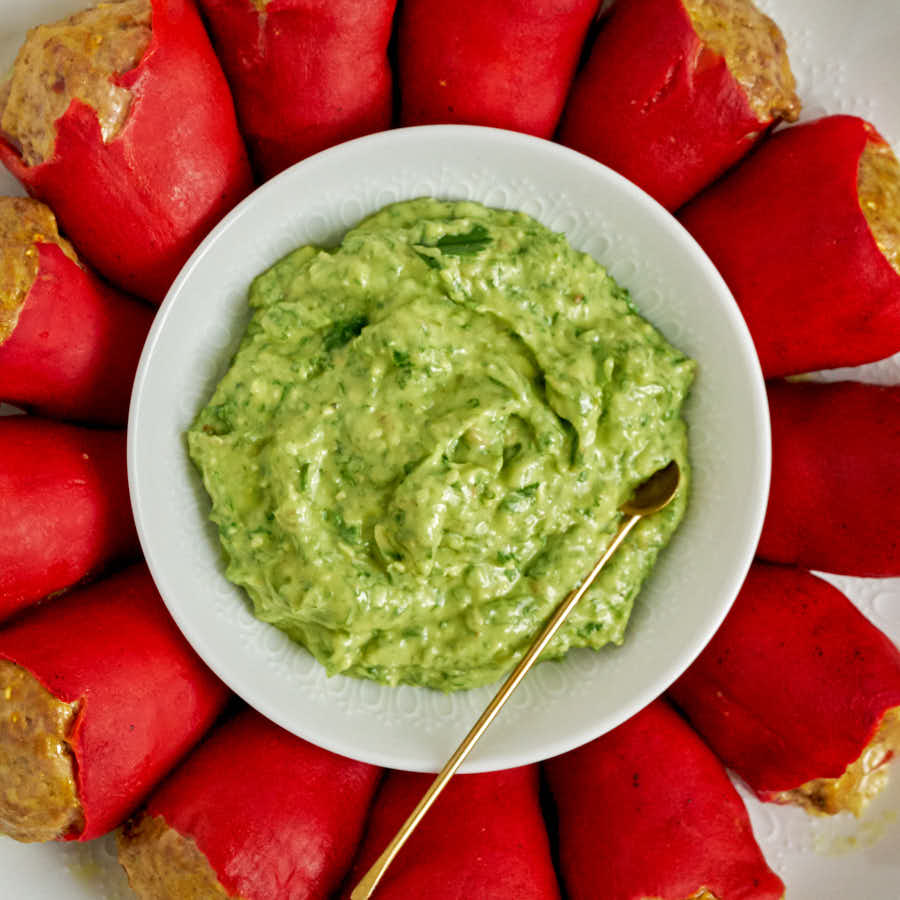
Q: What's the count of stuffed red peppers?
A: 13